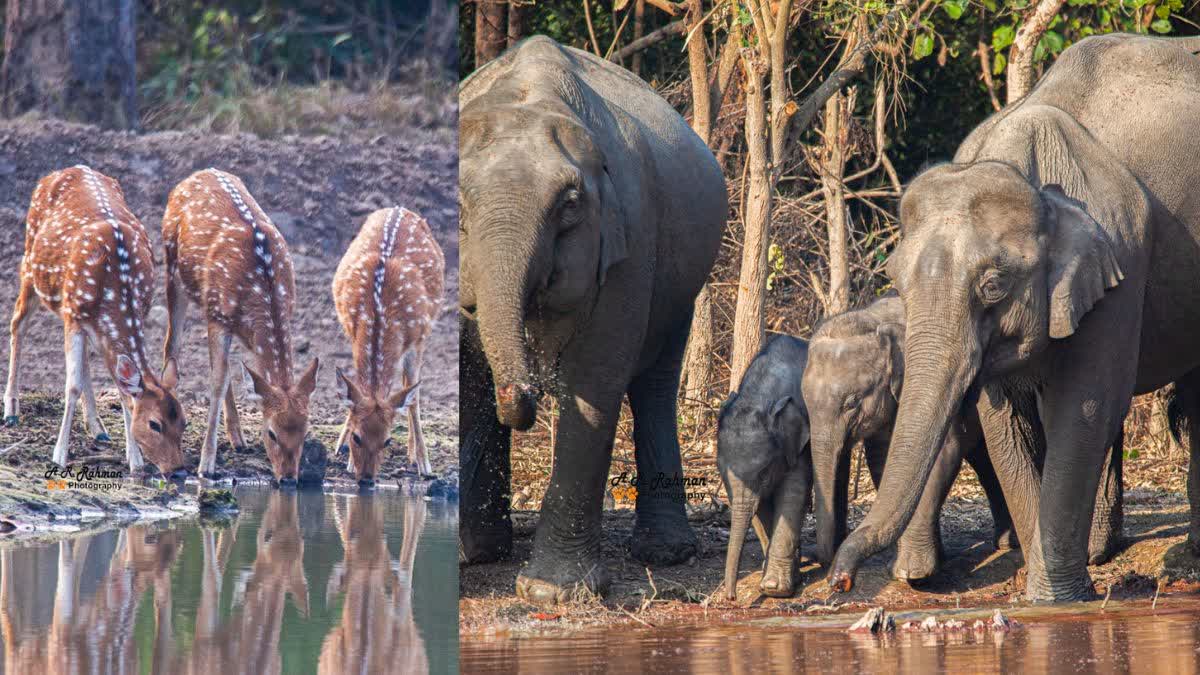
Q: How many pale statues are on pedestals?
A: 0